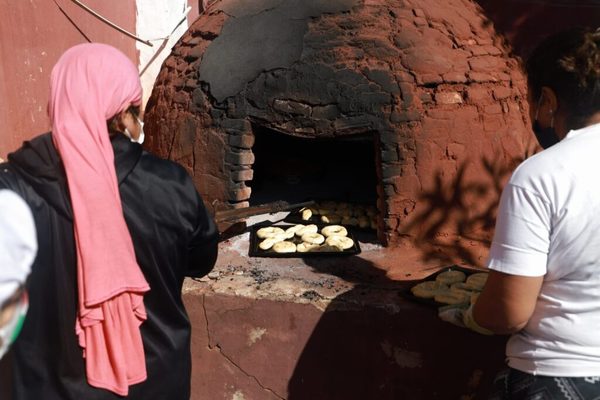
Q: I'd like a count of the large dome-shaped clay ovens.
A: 1